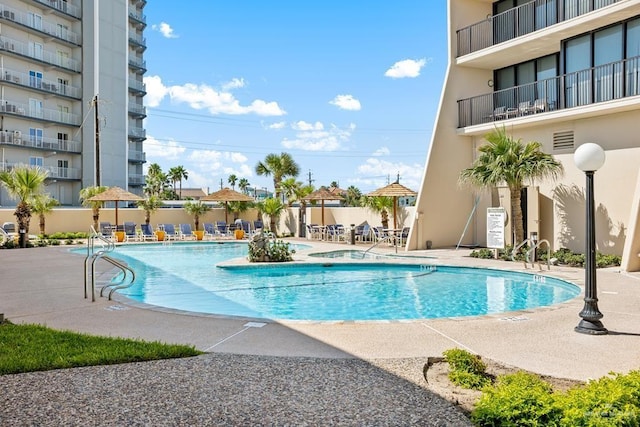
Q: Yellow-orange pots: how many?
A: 4